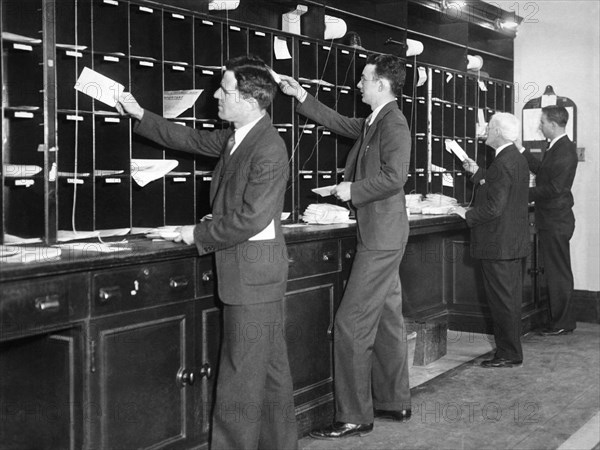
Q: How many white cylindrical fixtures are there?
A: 4